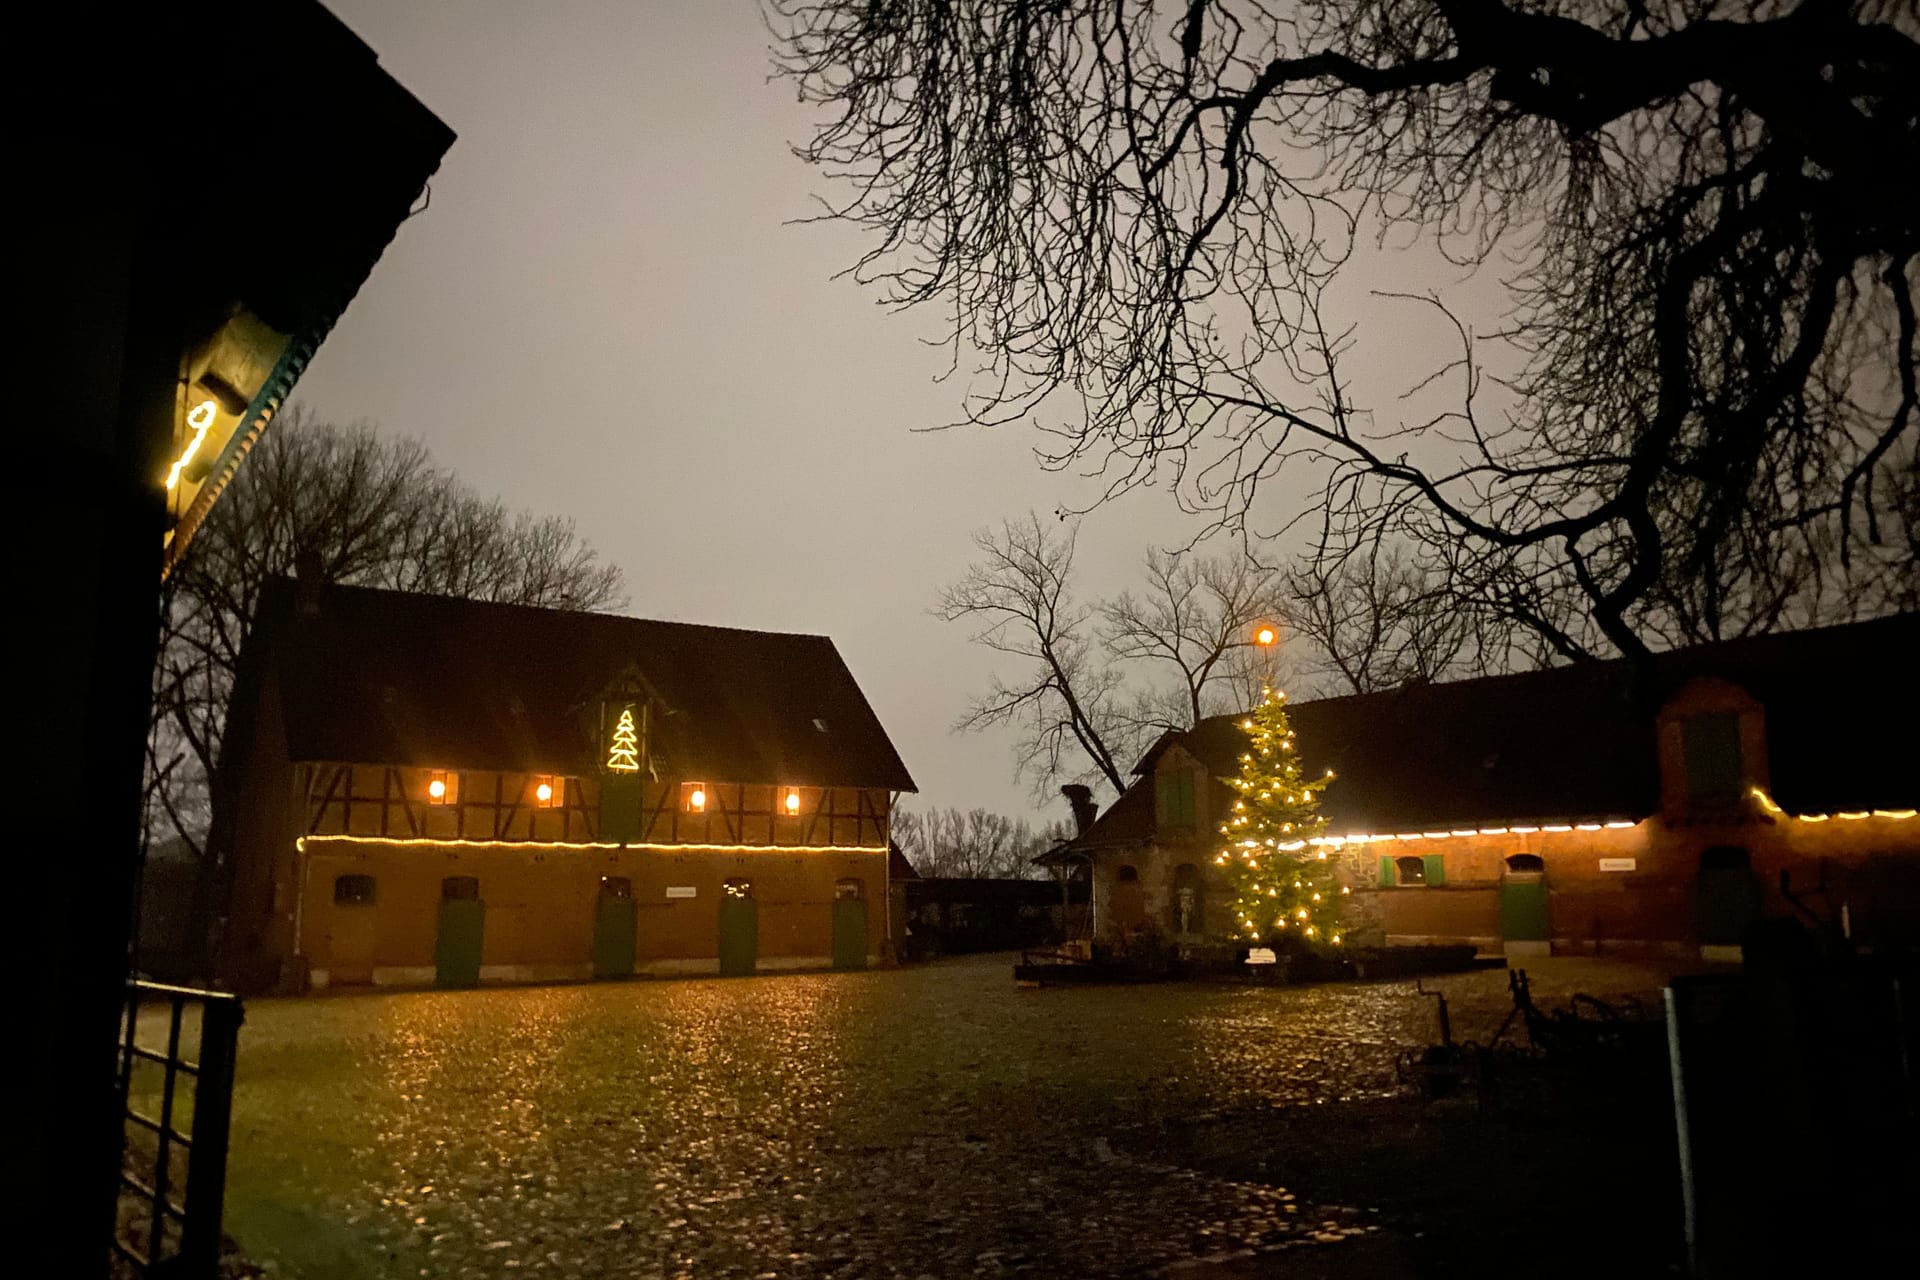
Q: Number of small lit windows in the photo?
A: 4